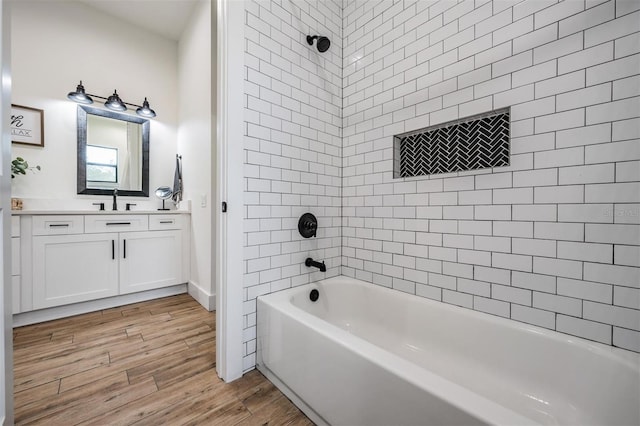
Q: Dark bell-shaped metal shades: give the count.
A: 3